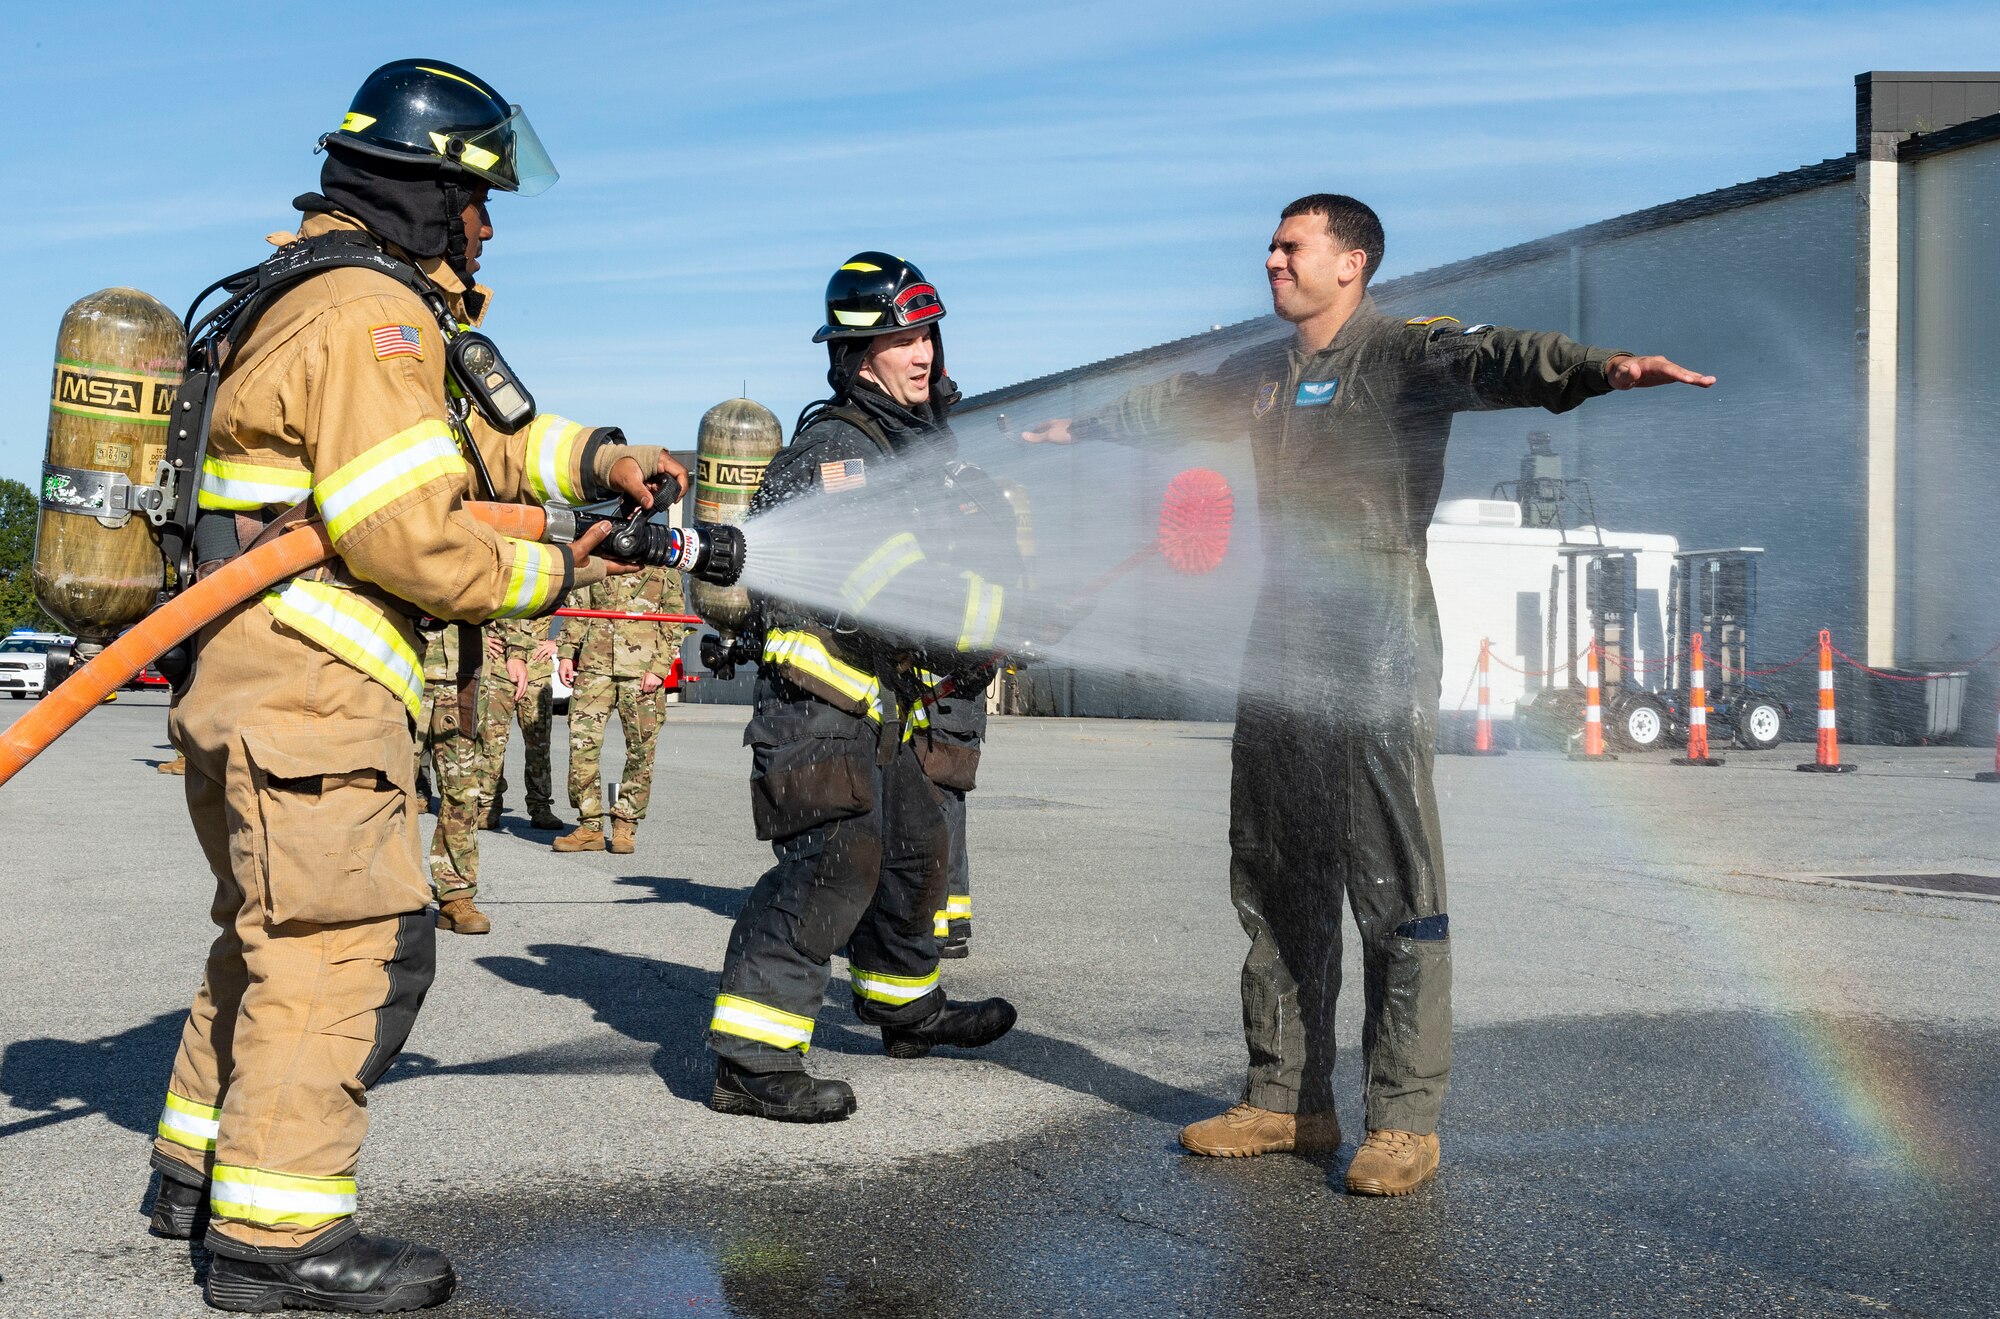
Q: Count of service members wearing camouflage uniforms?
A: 3